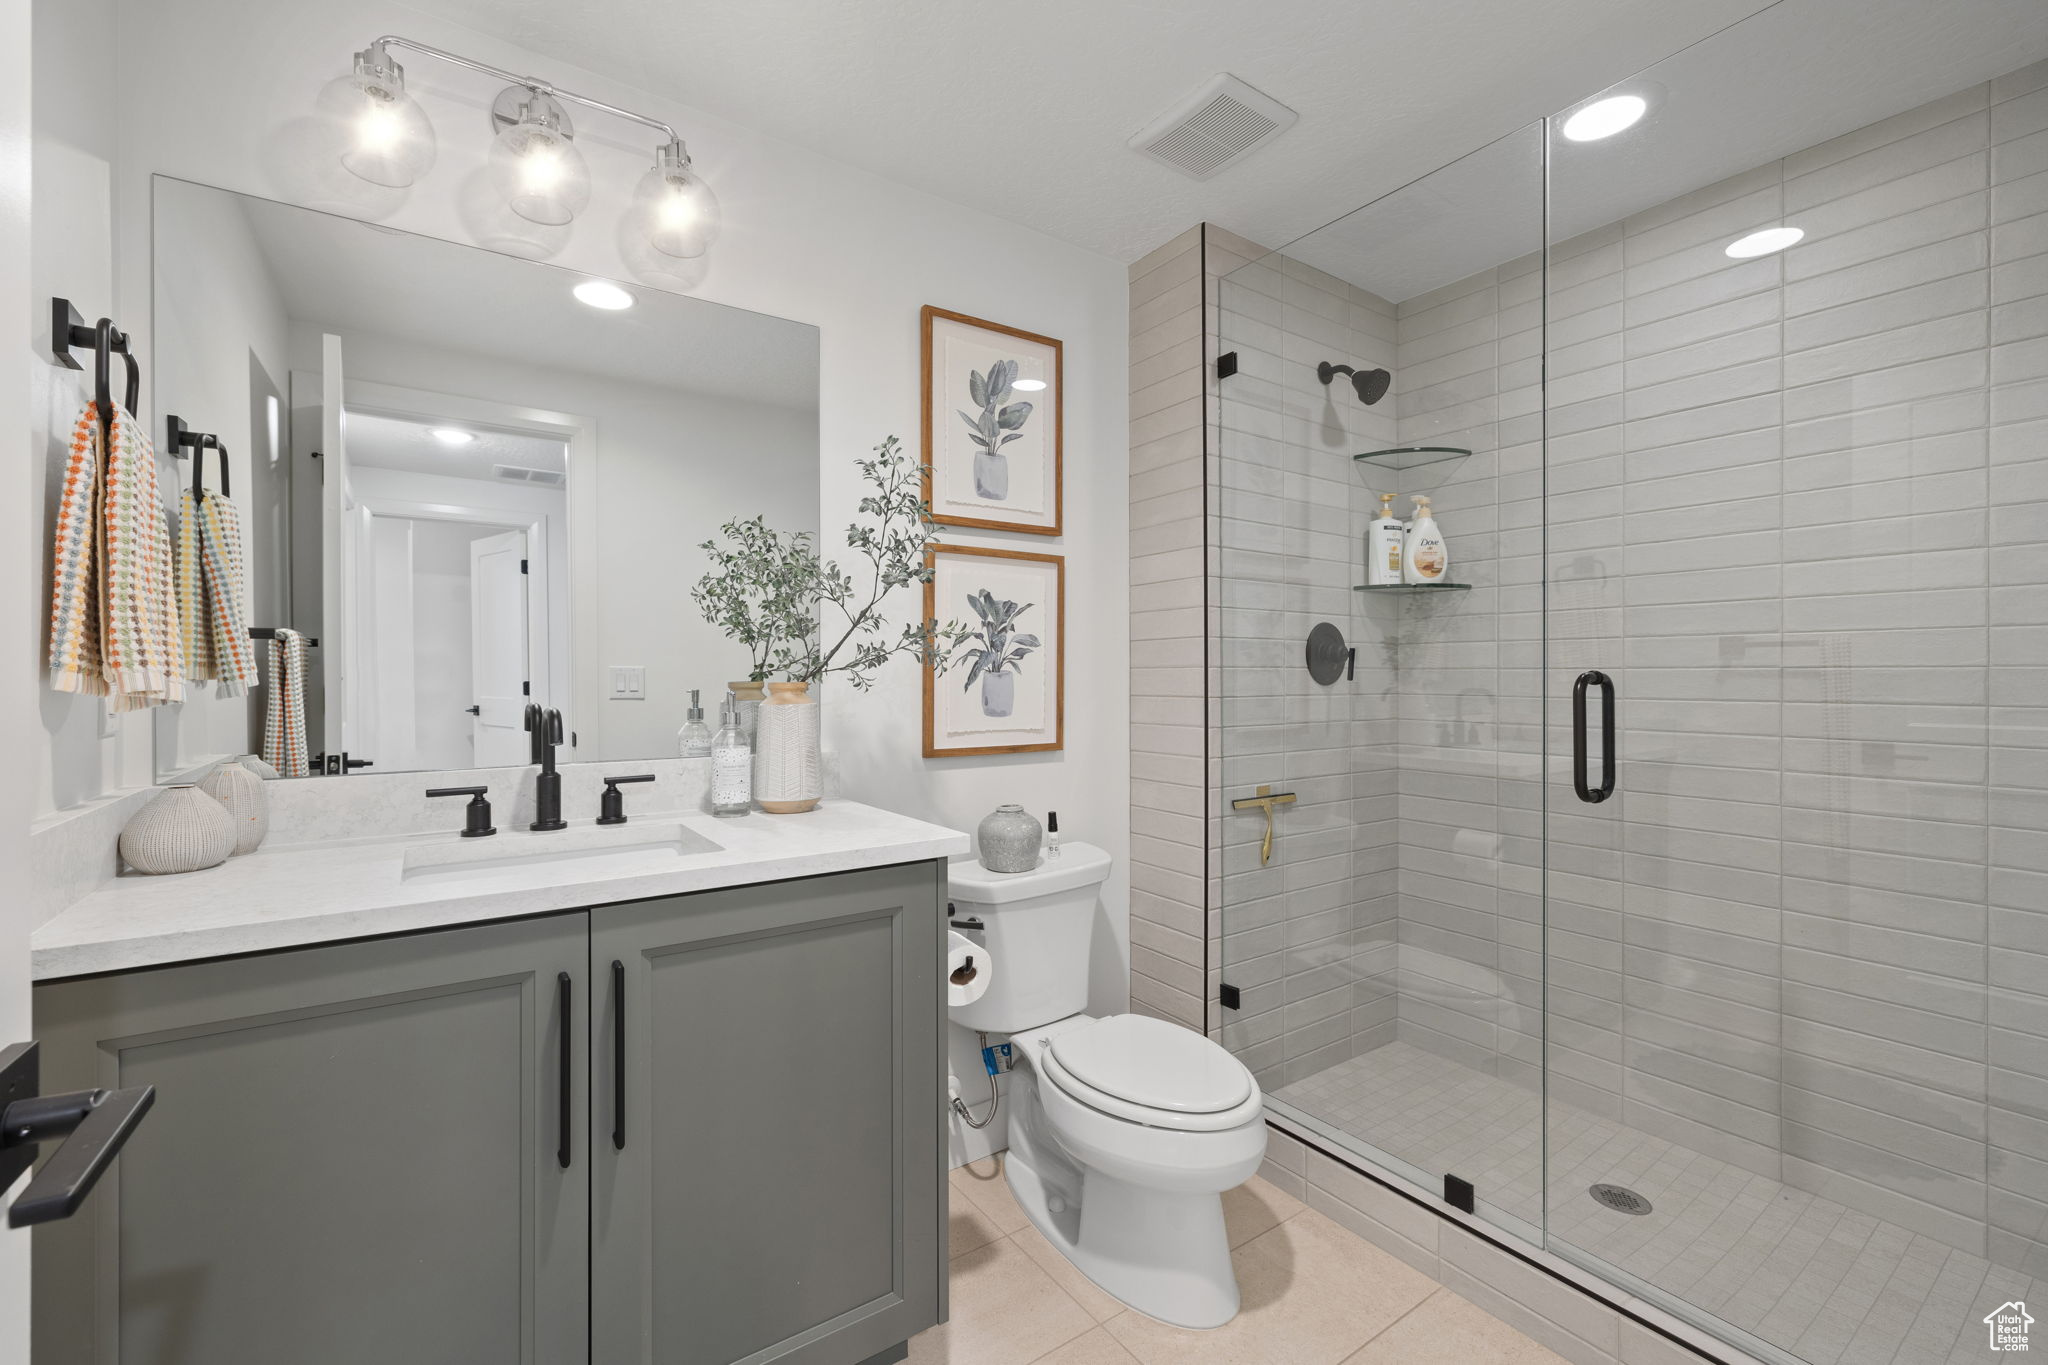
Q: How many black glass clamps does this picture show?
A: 3